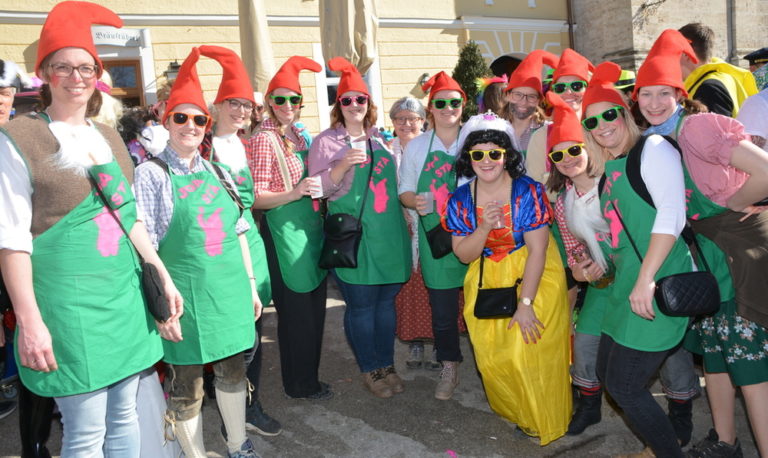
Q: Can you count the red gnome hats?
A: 11